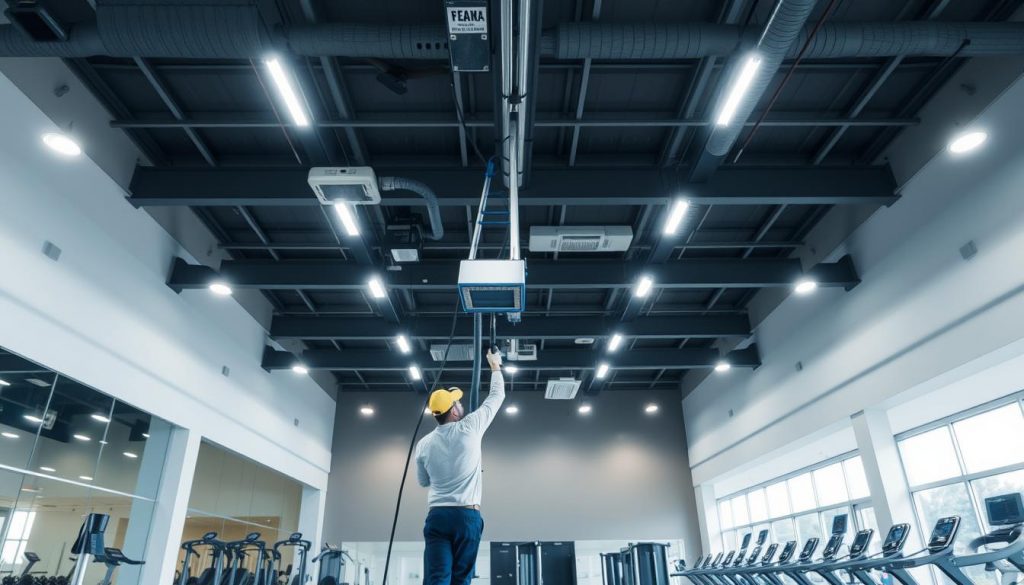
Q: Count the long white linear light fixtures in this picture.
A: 10